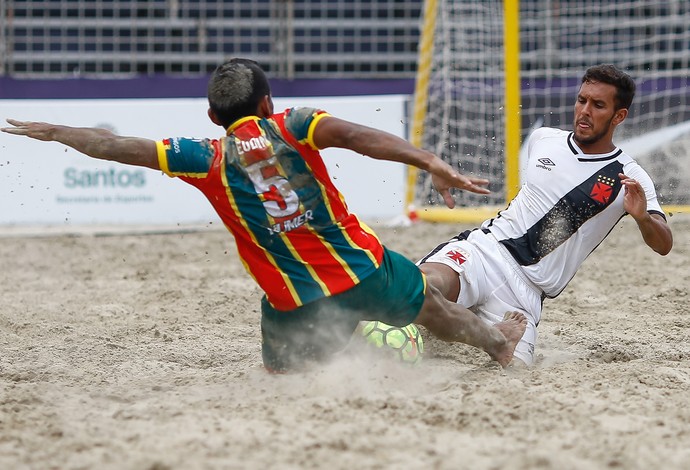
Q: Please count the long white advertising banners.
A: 1